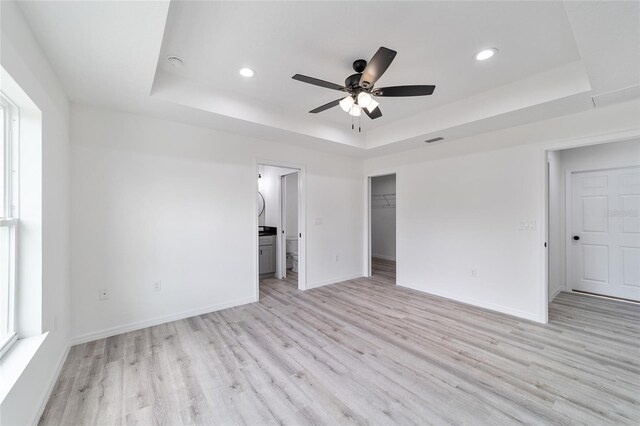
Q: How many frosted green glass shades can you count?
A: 0